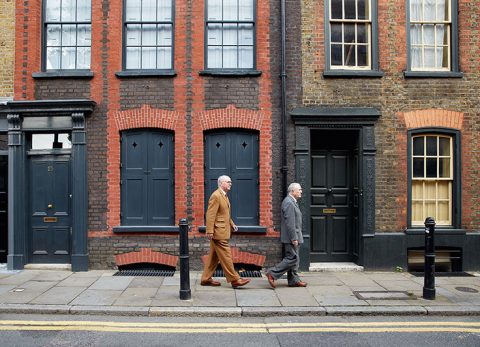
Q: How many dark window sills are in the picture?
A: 8